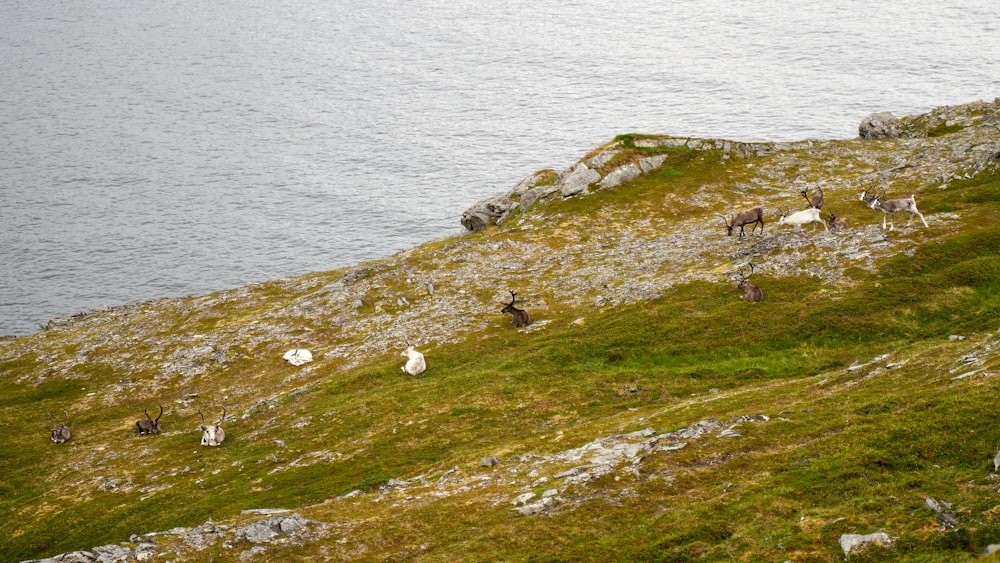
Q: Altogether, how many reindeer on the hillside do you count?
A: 13